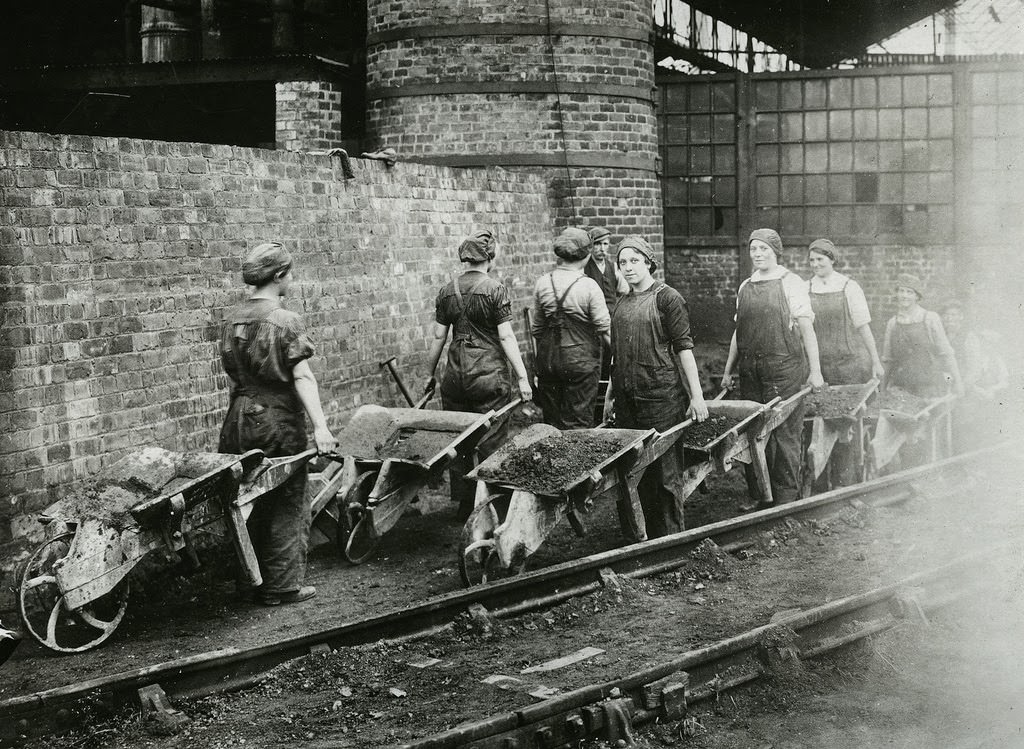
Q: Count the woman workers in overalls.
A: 7